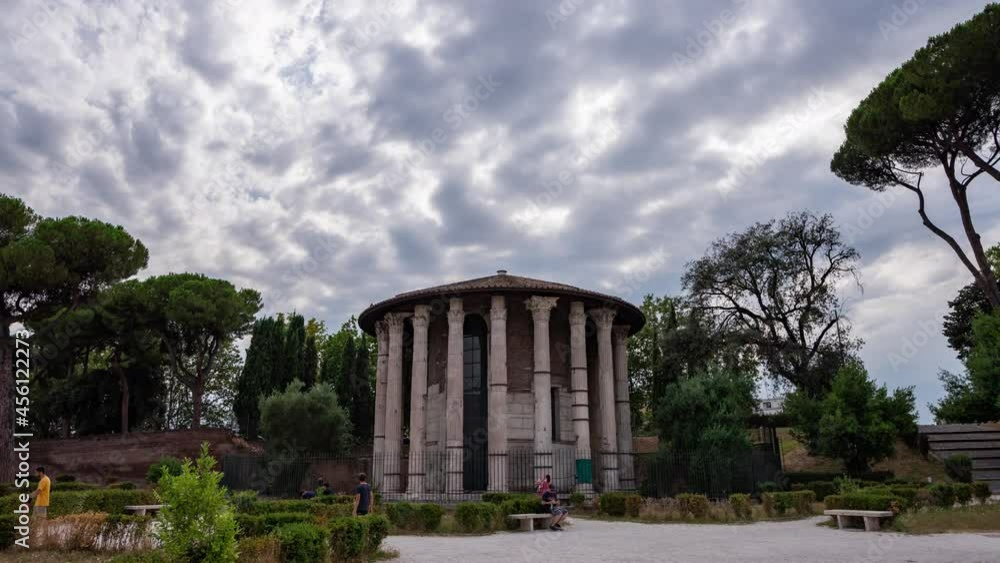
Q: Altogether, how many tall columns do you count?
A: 9